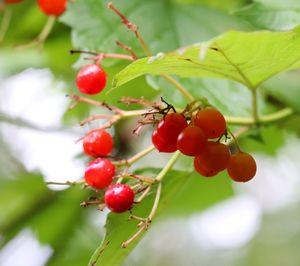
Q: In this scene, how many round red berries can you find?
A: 13